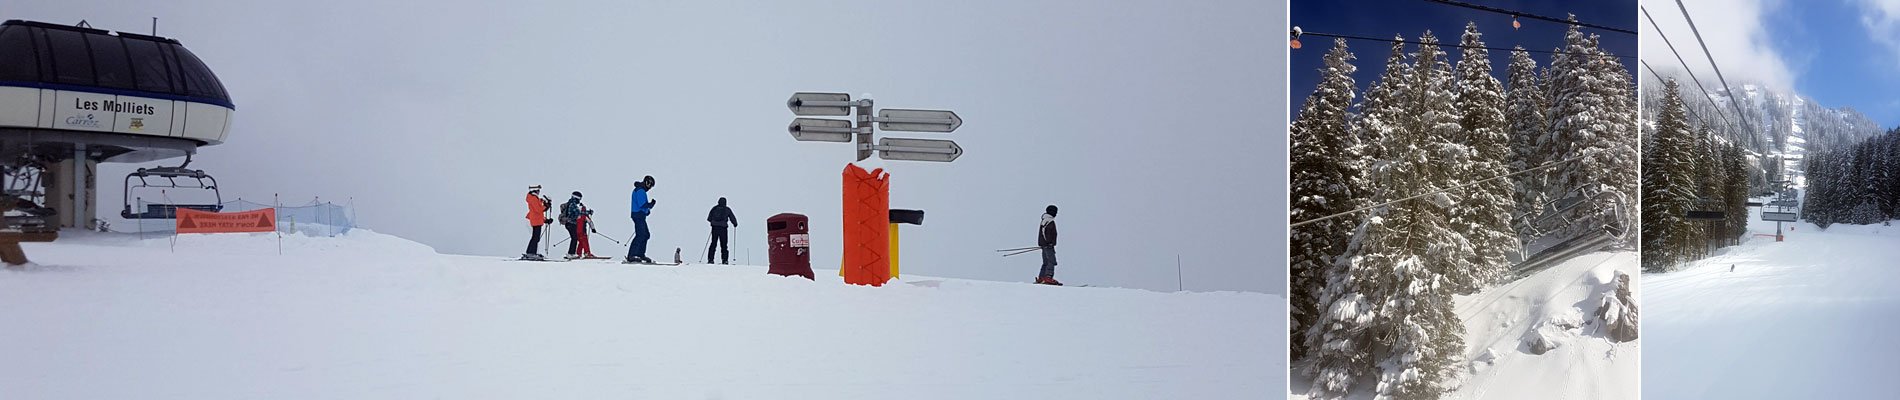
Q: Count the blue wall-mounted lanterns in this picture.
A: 0